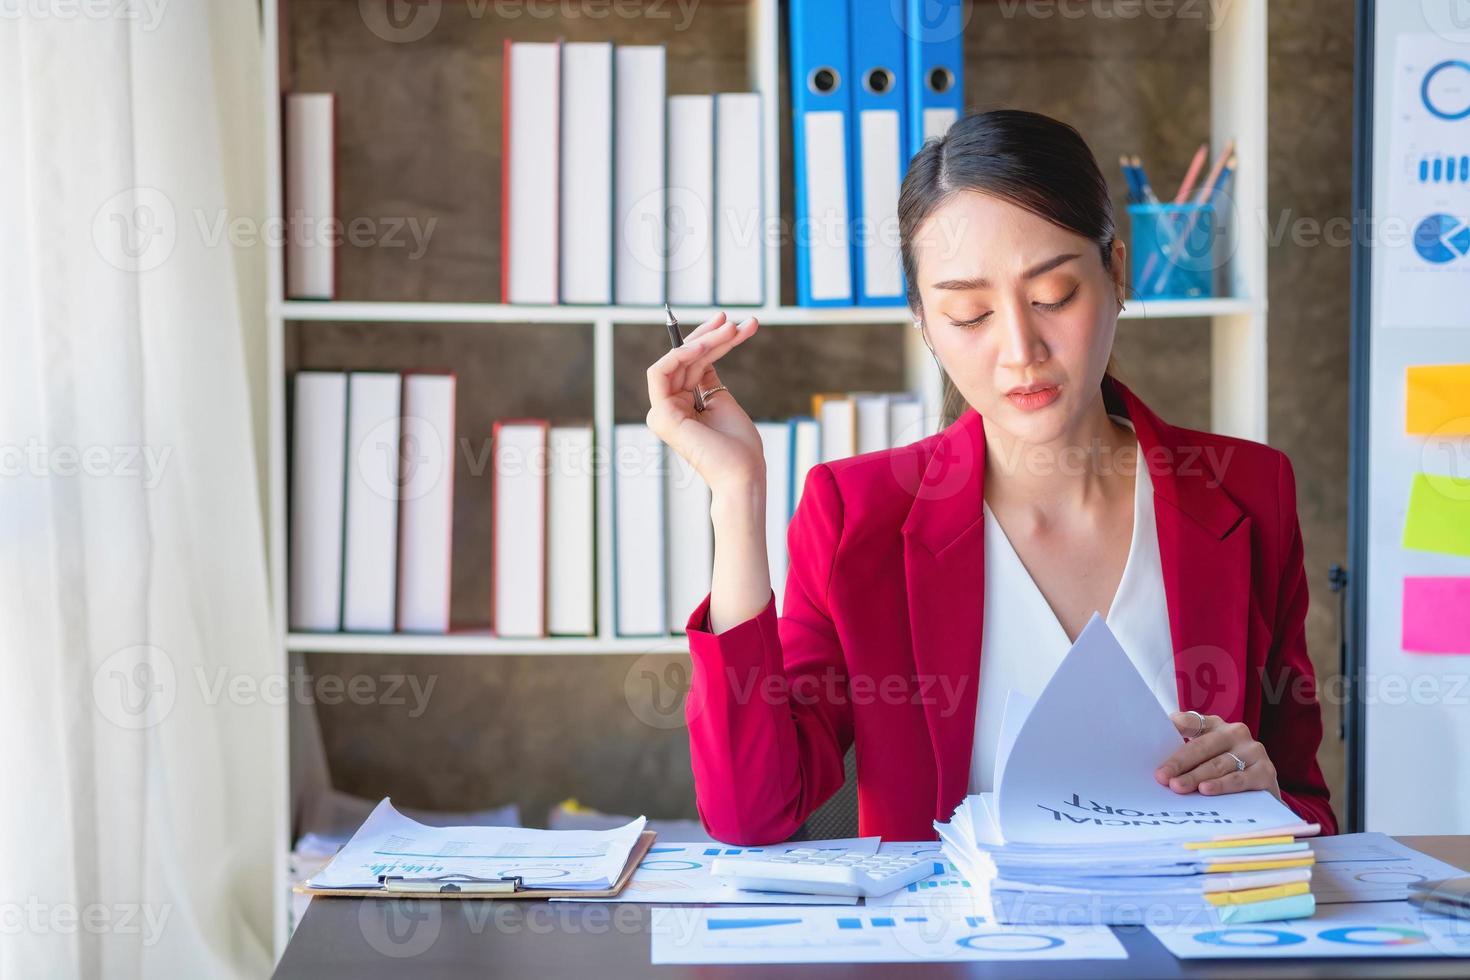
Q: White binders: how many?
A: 0